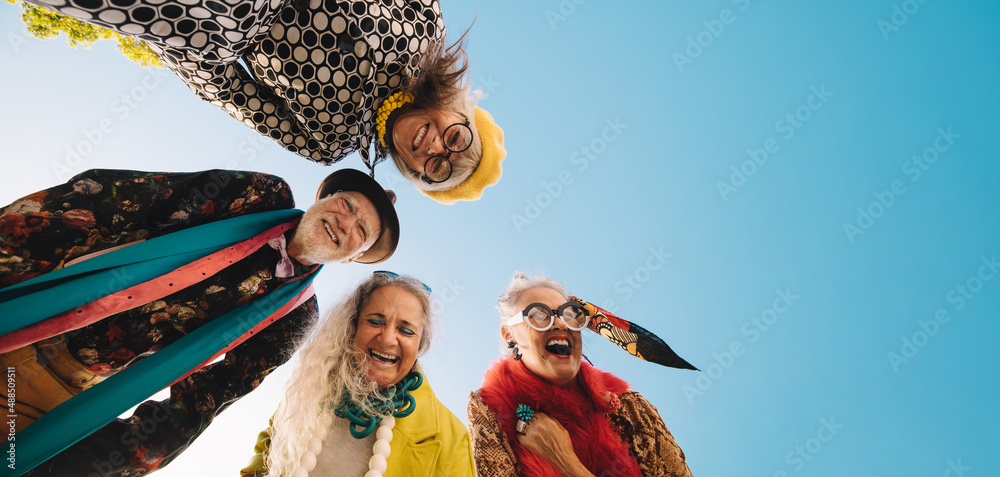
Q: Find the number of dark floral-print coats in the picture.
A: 1